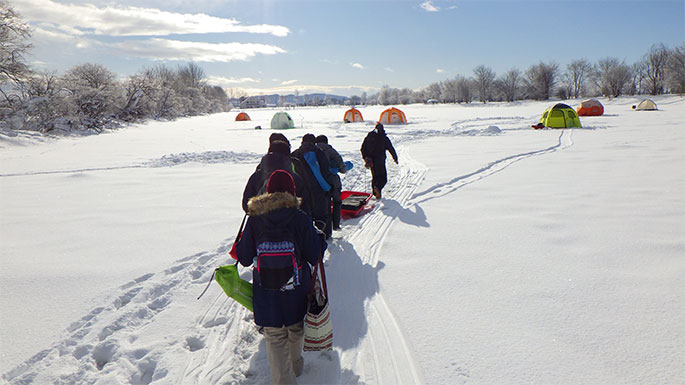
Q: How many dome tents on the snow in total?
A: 7